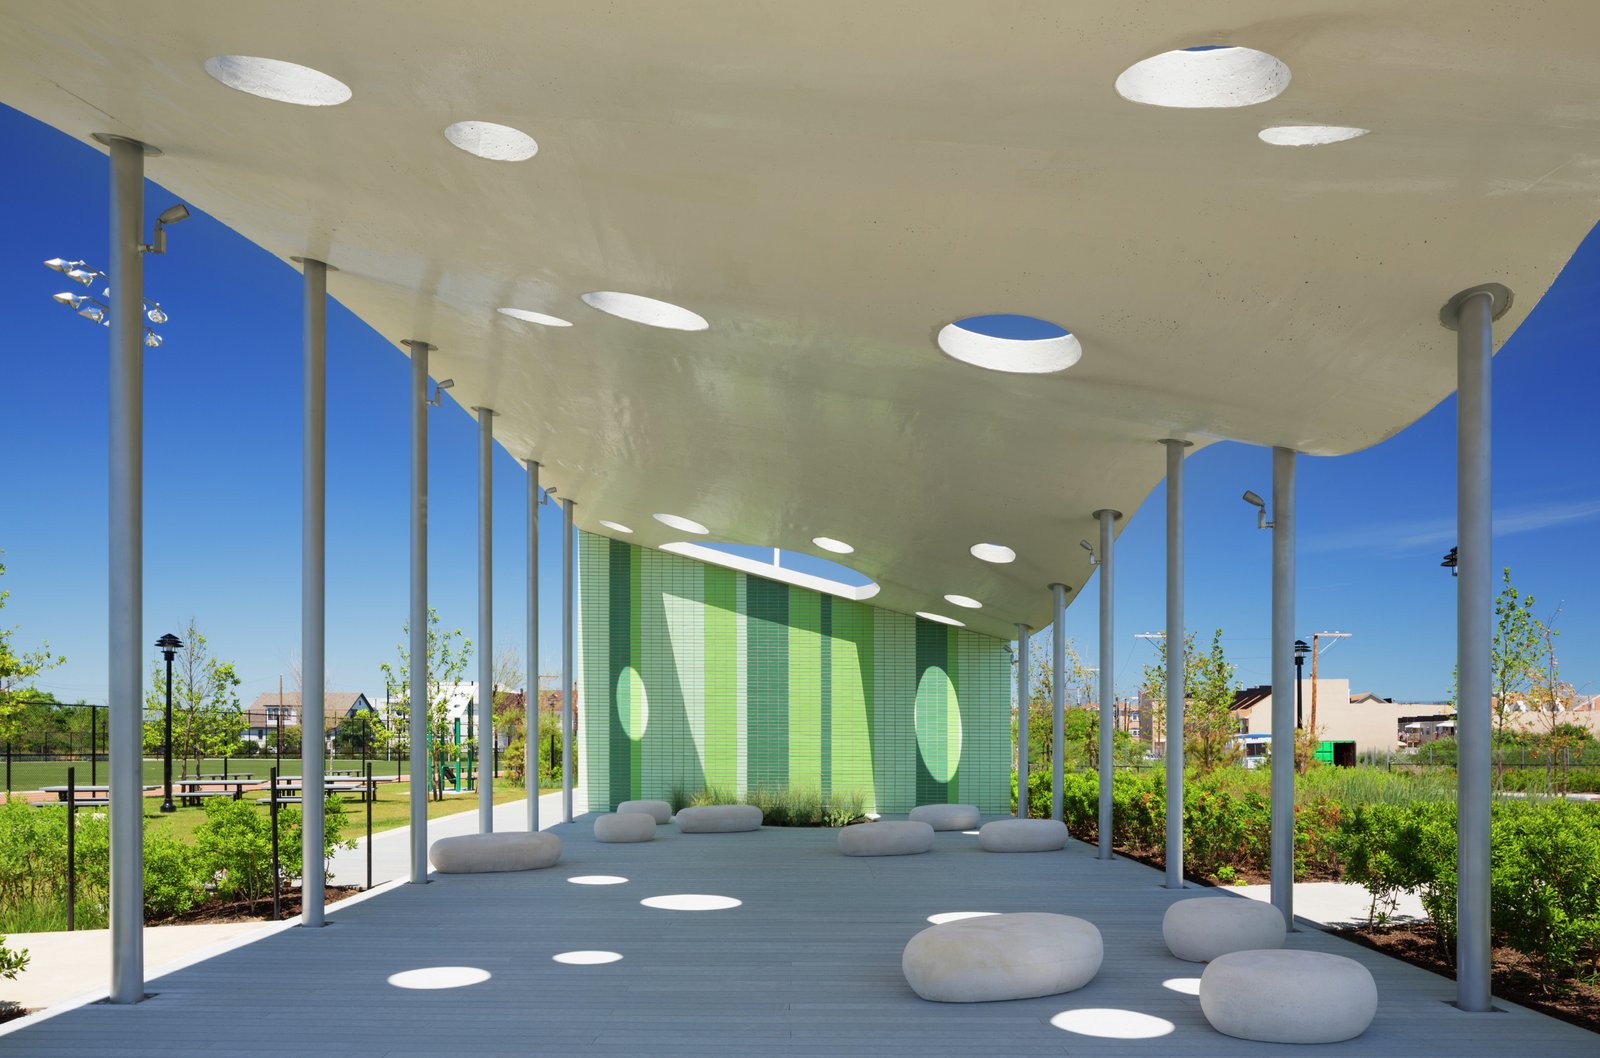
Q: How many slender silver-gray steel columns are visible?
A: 12